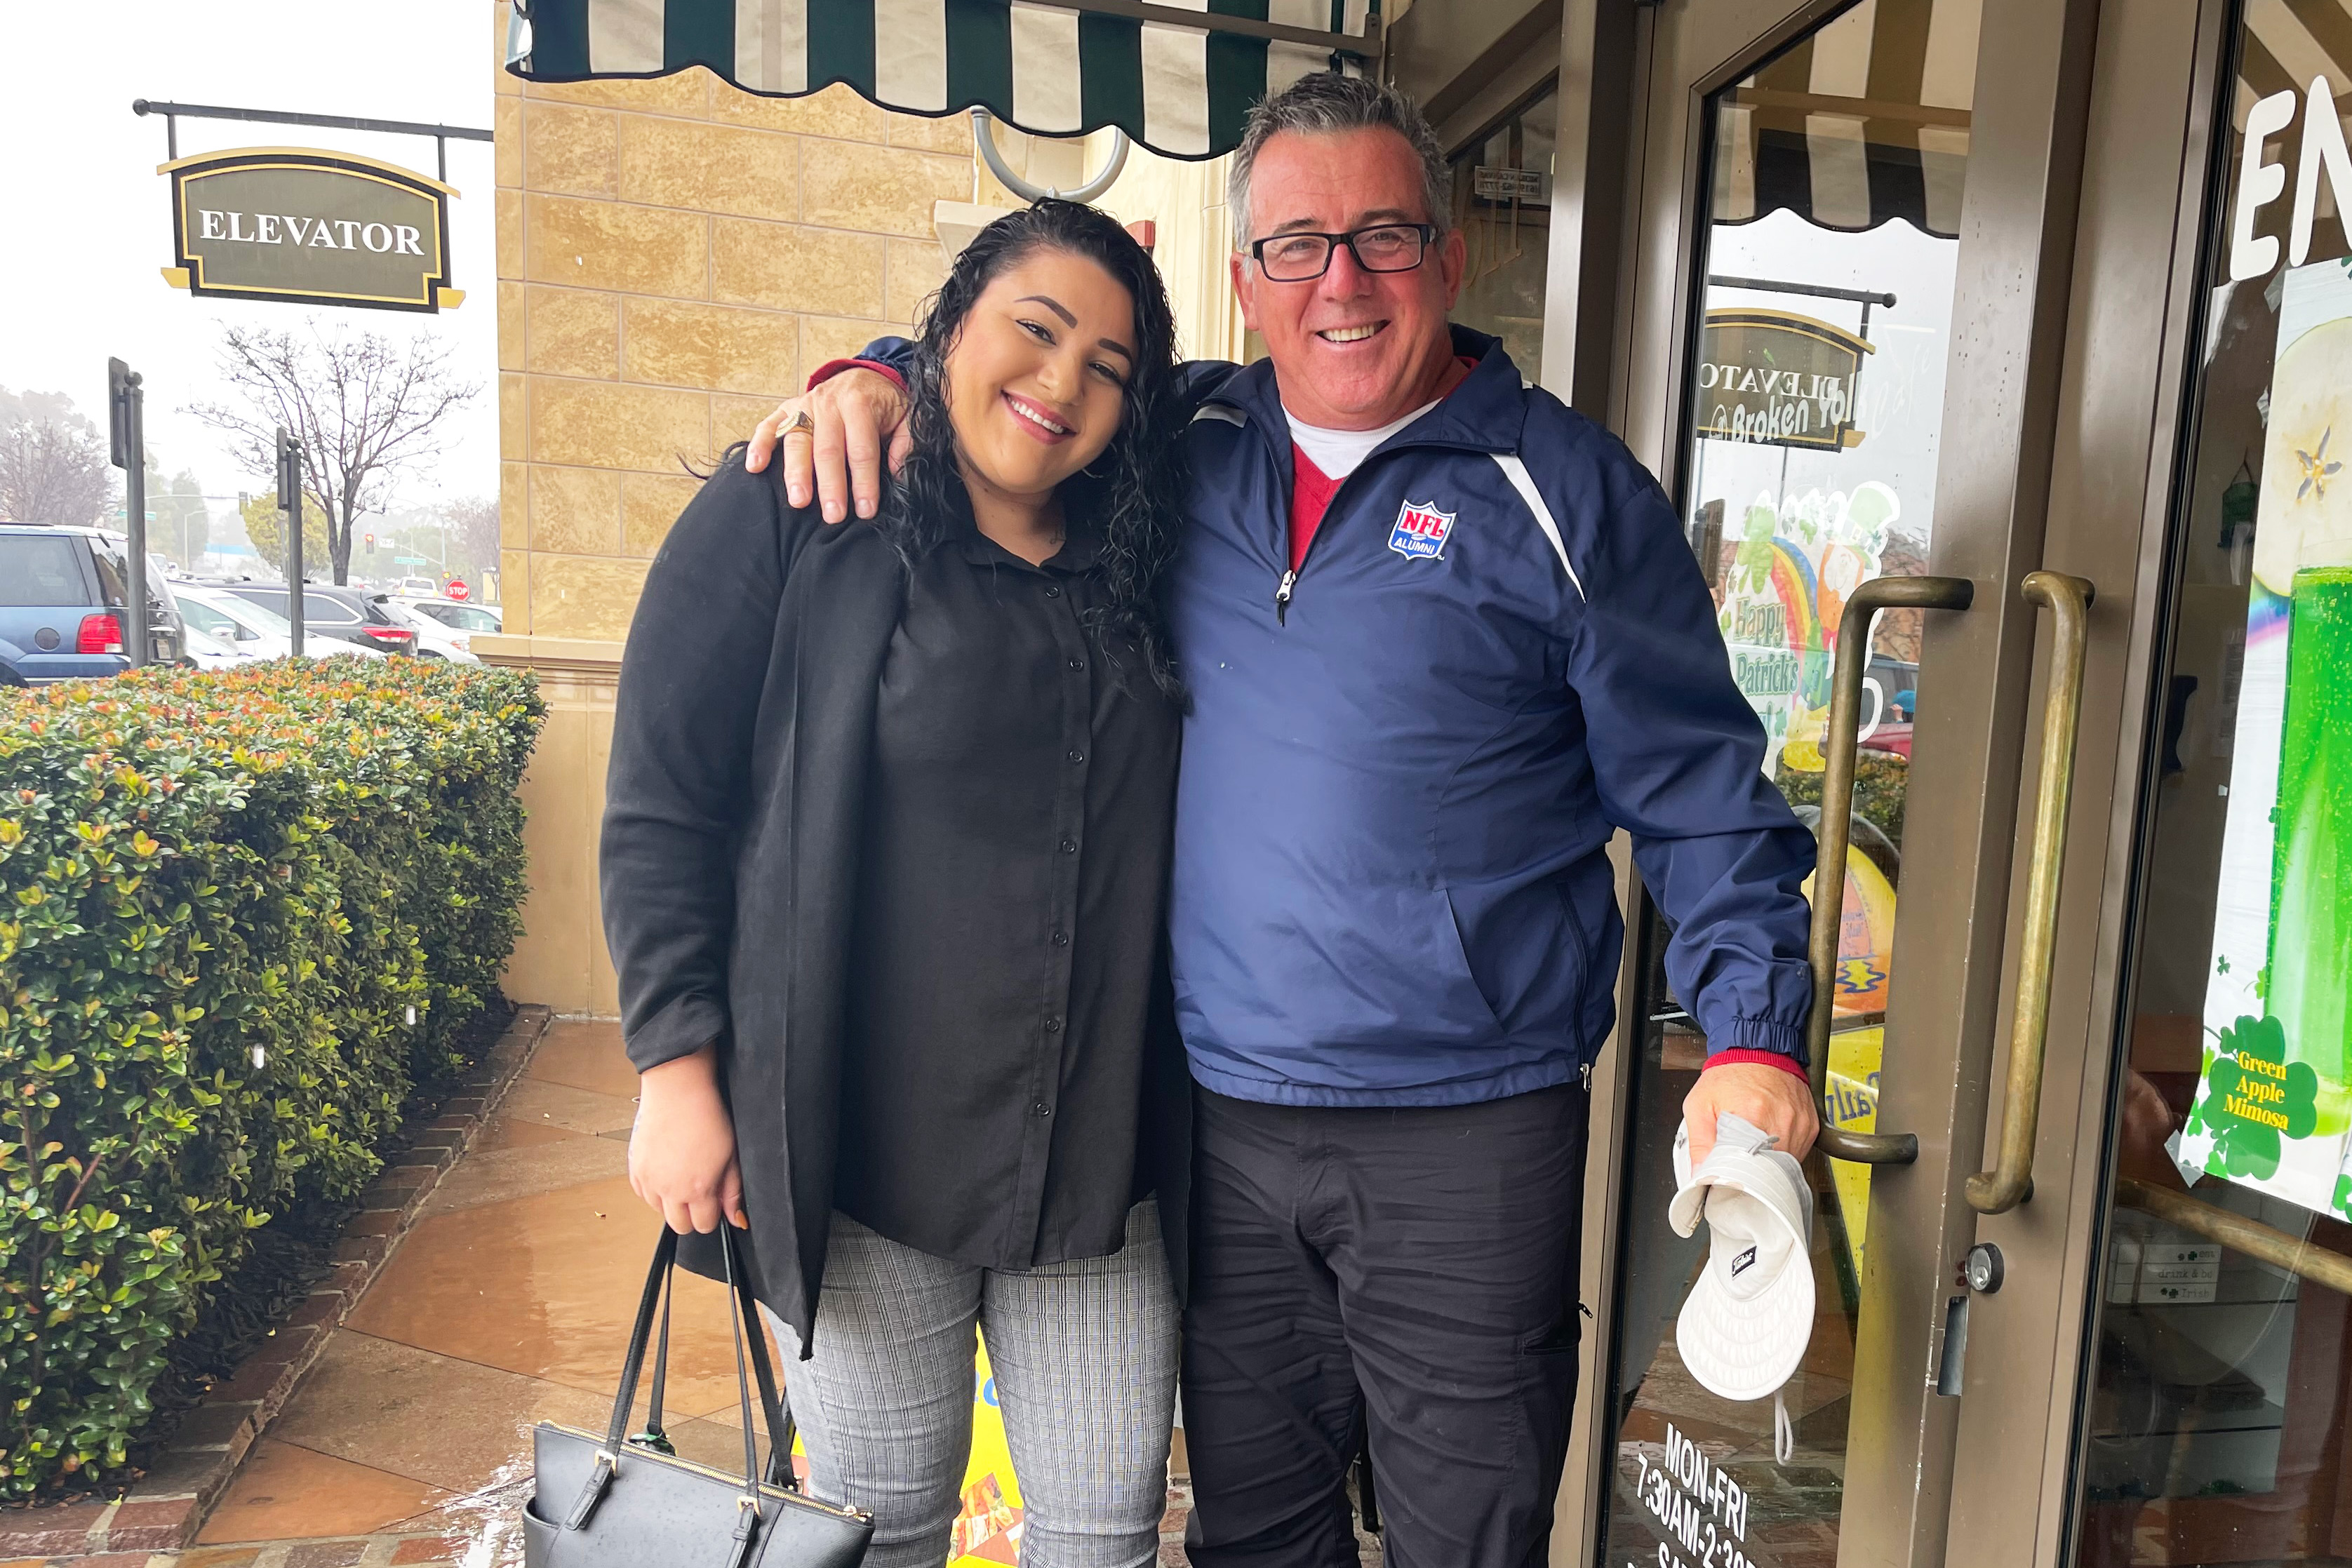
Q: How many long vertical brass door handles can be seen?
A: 2